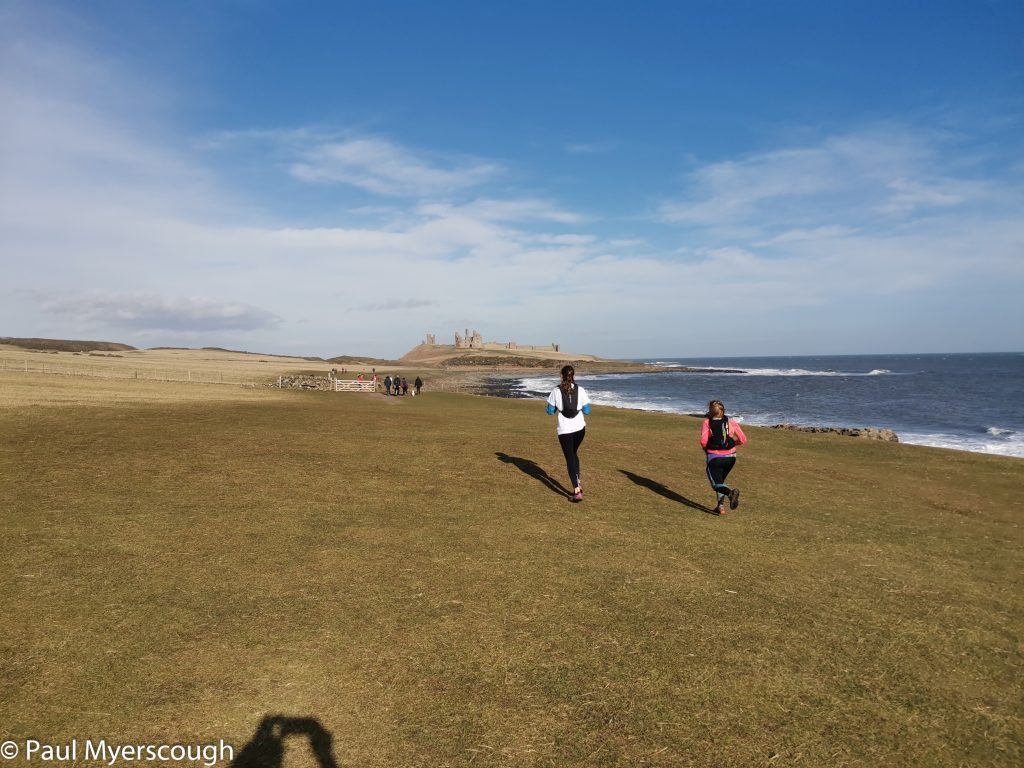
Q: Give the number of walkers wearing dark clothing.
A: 4